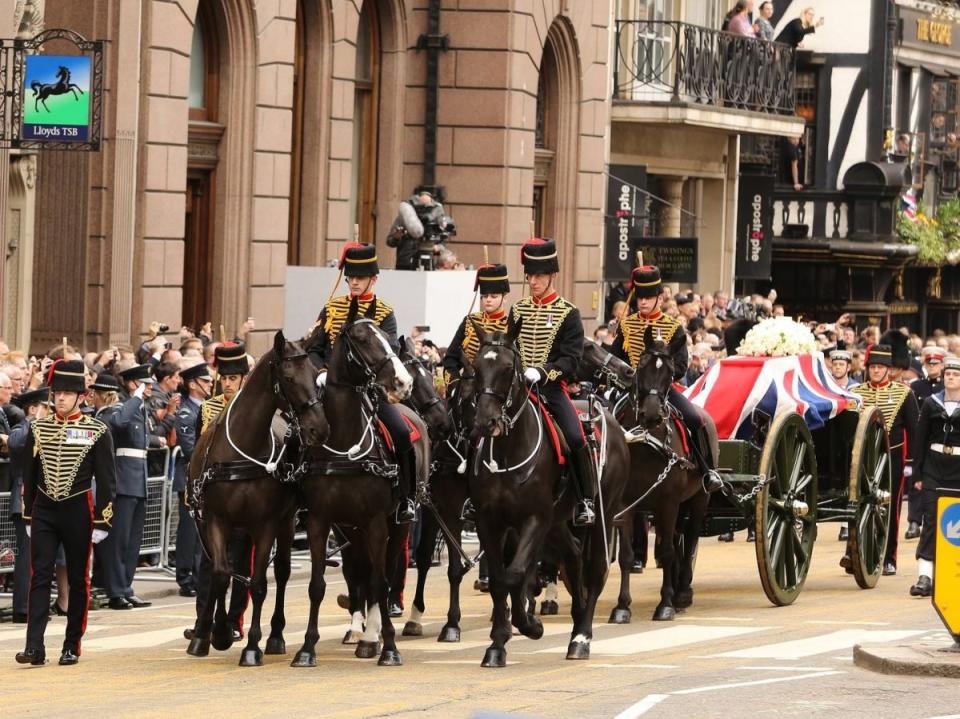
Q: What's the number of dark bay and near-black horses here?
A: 7